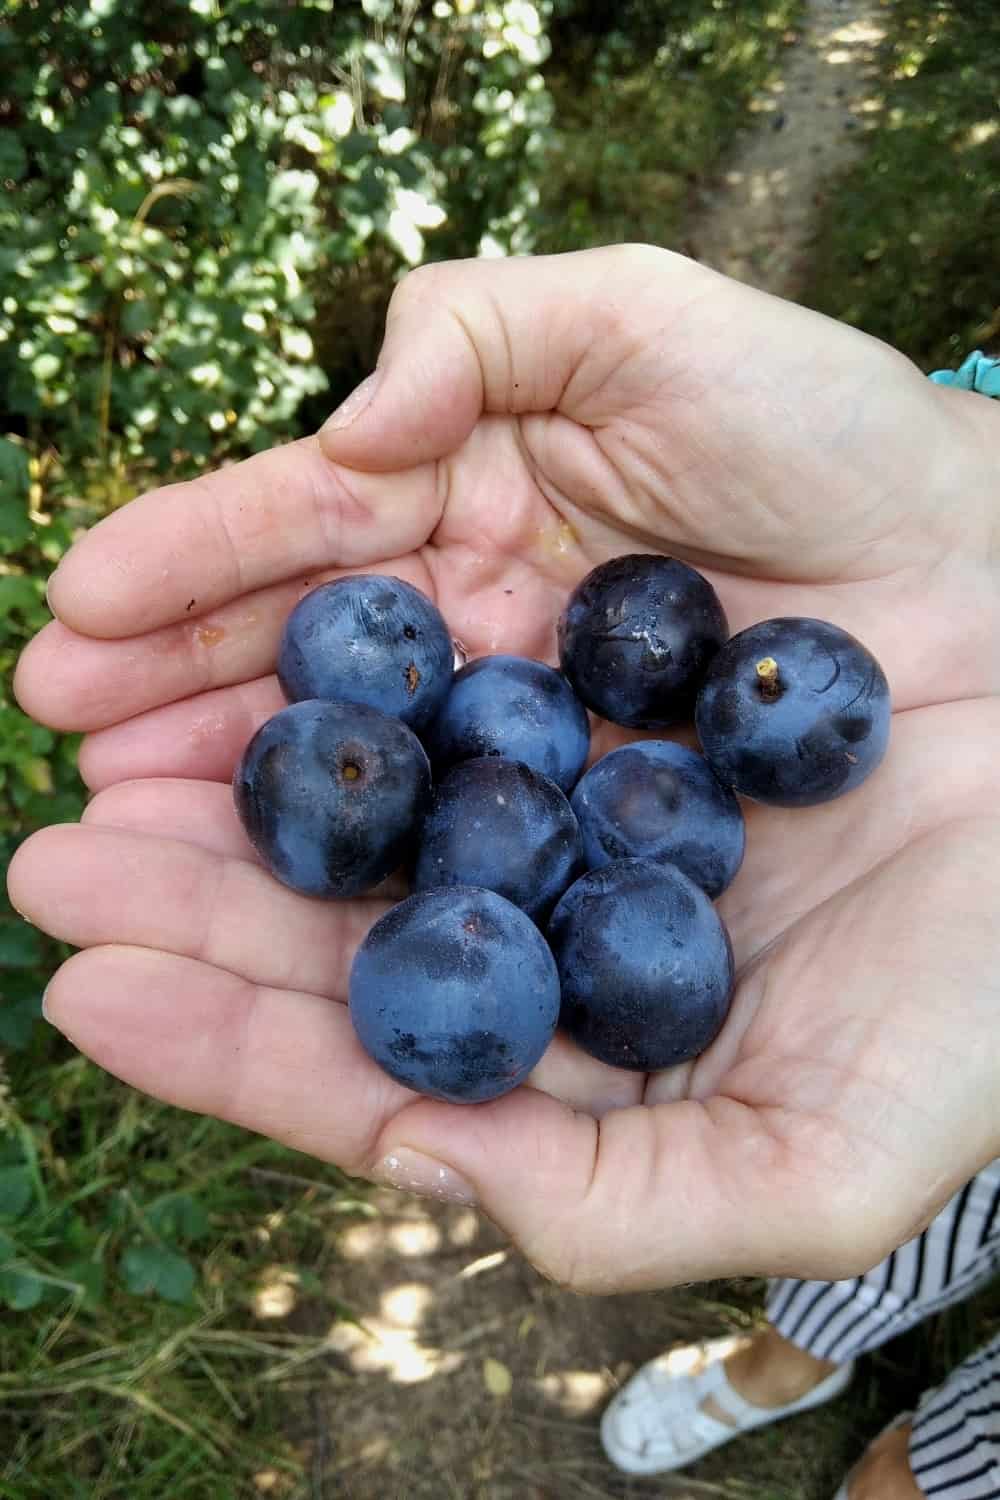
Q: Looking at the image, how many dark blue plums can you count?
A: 9